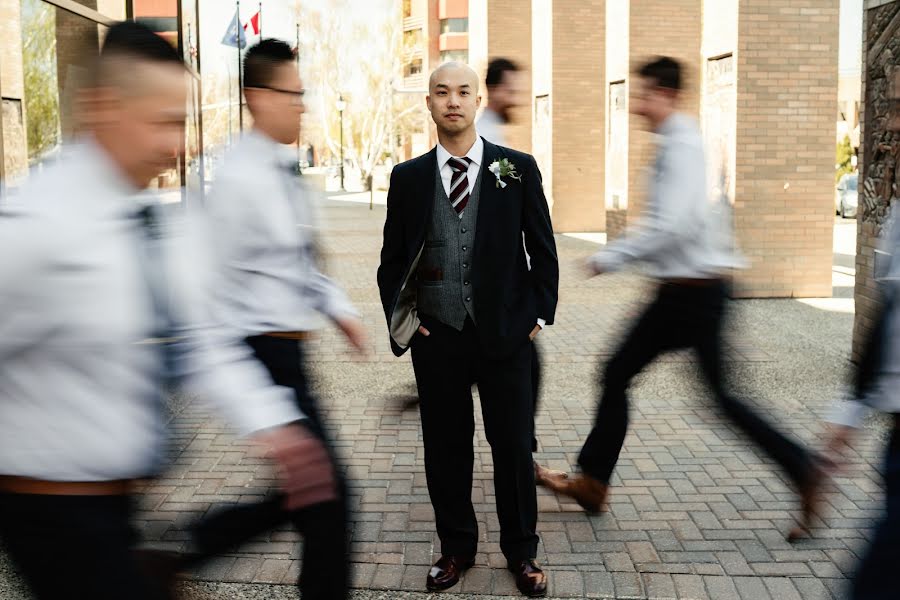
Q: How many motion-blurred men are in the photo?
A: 5